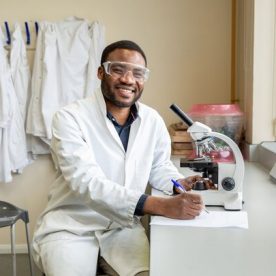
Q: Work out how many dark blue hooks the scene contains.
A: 3